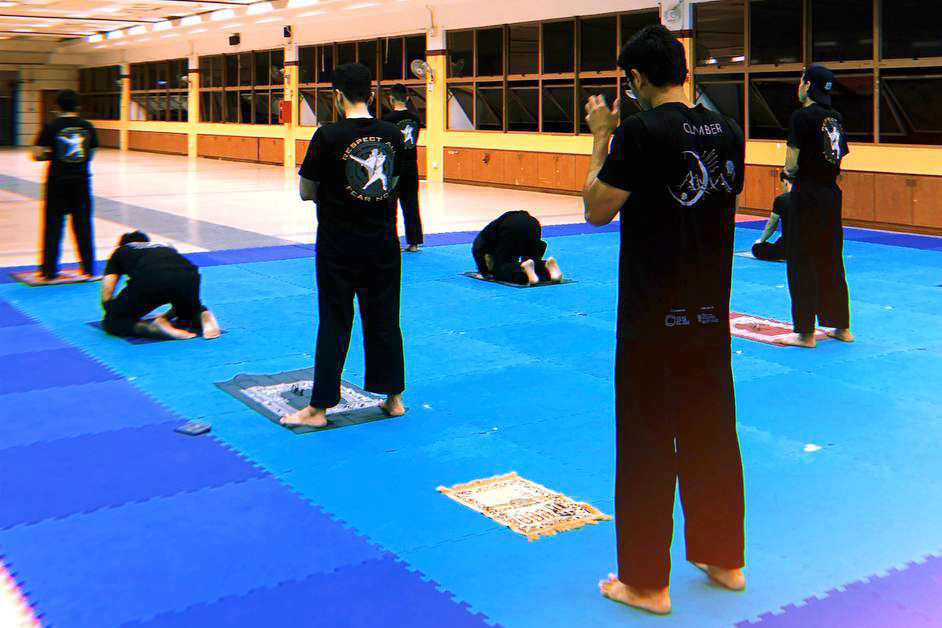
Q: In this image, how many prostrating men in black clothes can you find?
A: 2